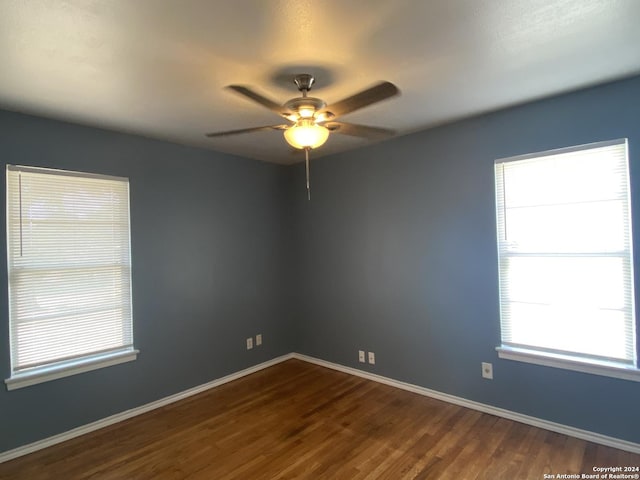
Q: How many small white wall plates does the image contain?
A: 5